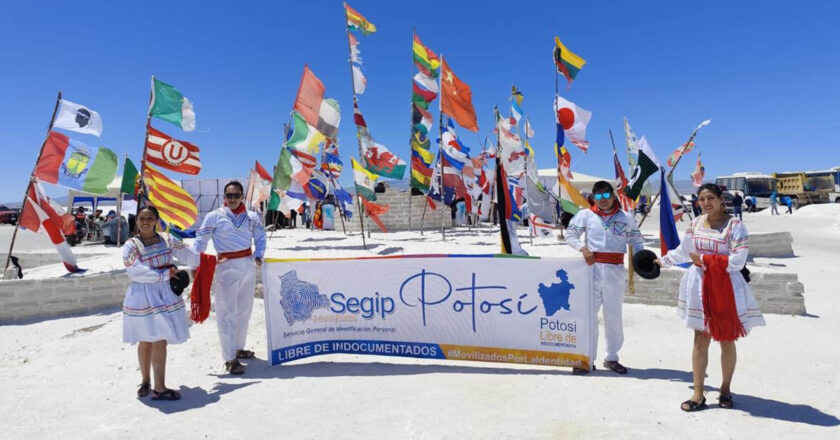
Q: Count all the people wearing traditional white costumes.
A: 4